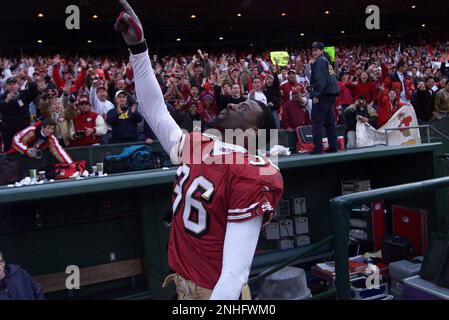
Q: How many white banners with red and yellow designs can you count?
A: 1